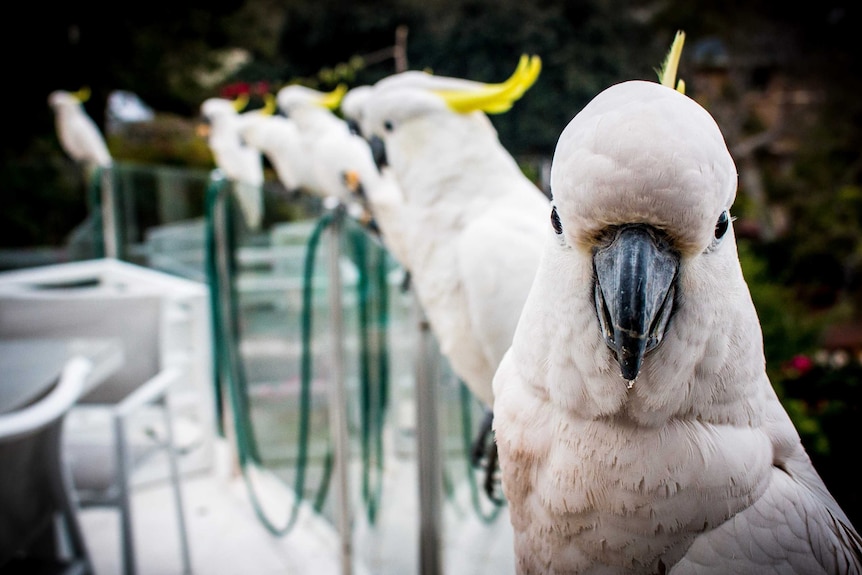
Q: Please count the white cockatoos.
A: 7